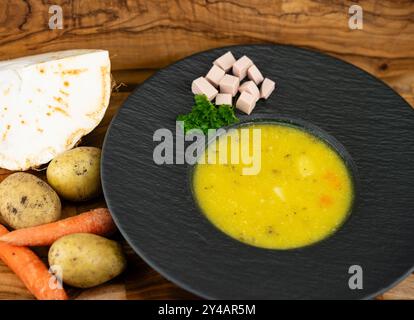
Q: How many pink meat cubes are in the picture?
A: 10